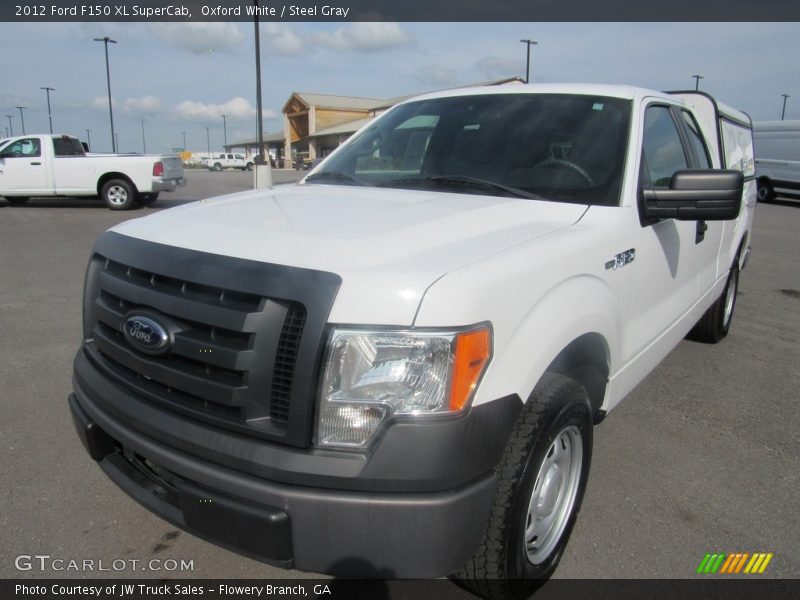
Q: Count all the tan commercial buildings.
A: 1